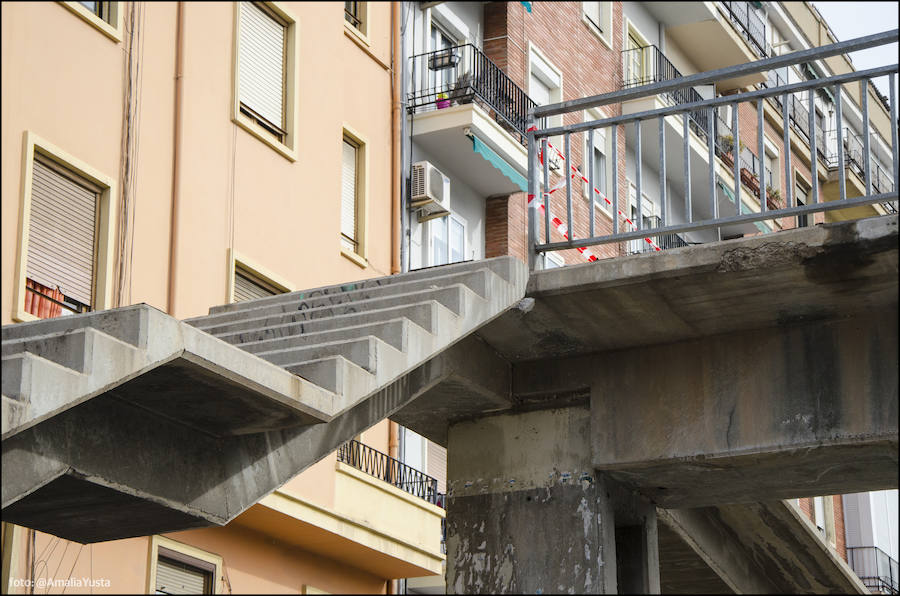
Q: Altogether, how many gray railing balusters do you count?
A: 15